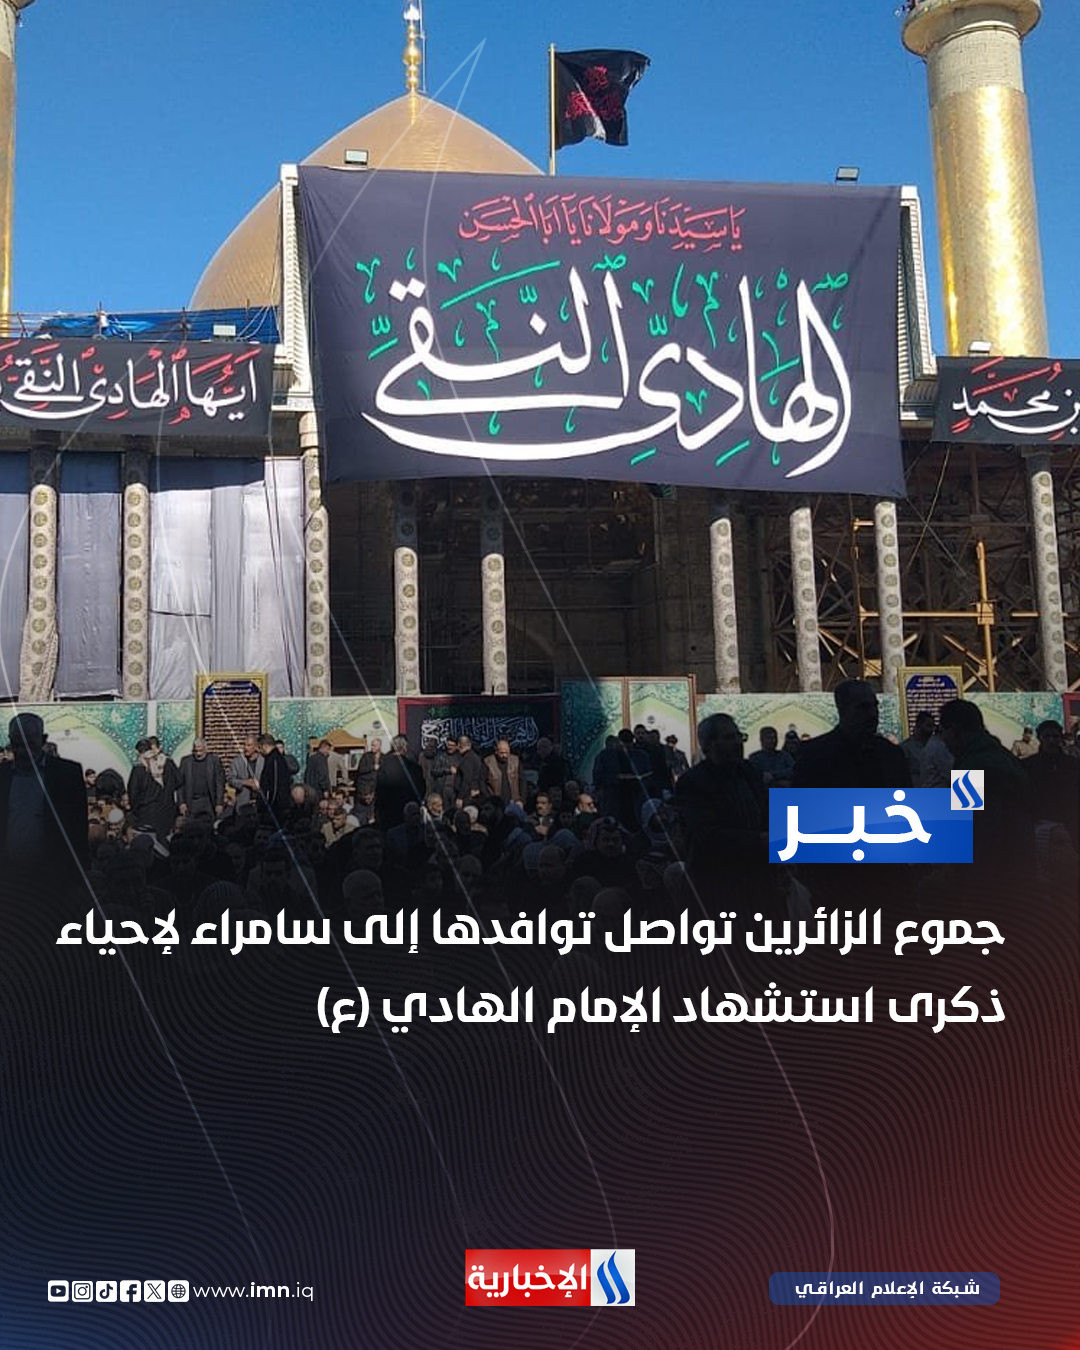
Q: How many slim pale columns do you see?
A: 9